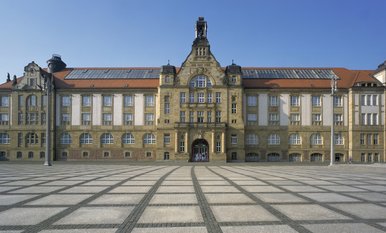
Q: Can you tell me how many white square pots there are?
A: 0